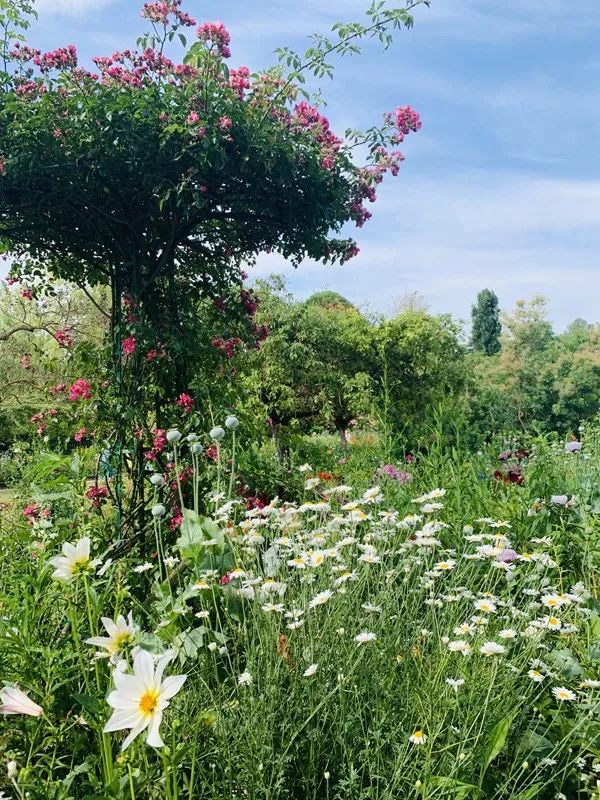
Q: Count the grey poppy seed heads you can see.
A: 7